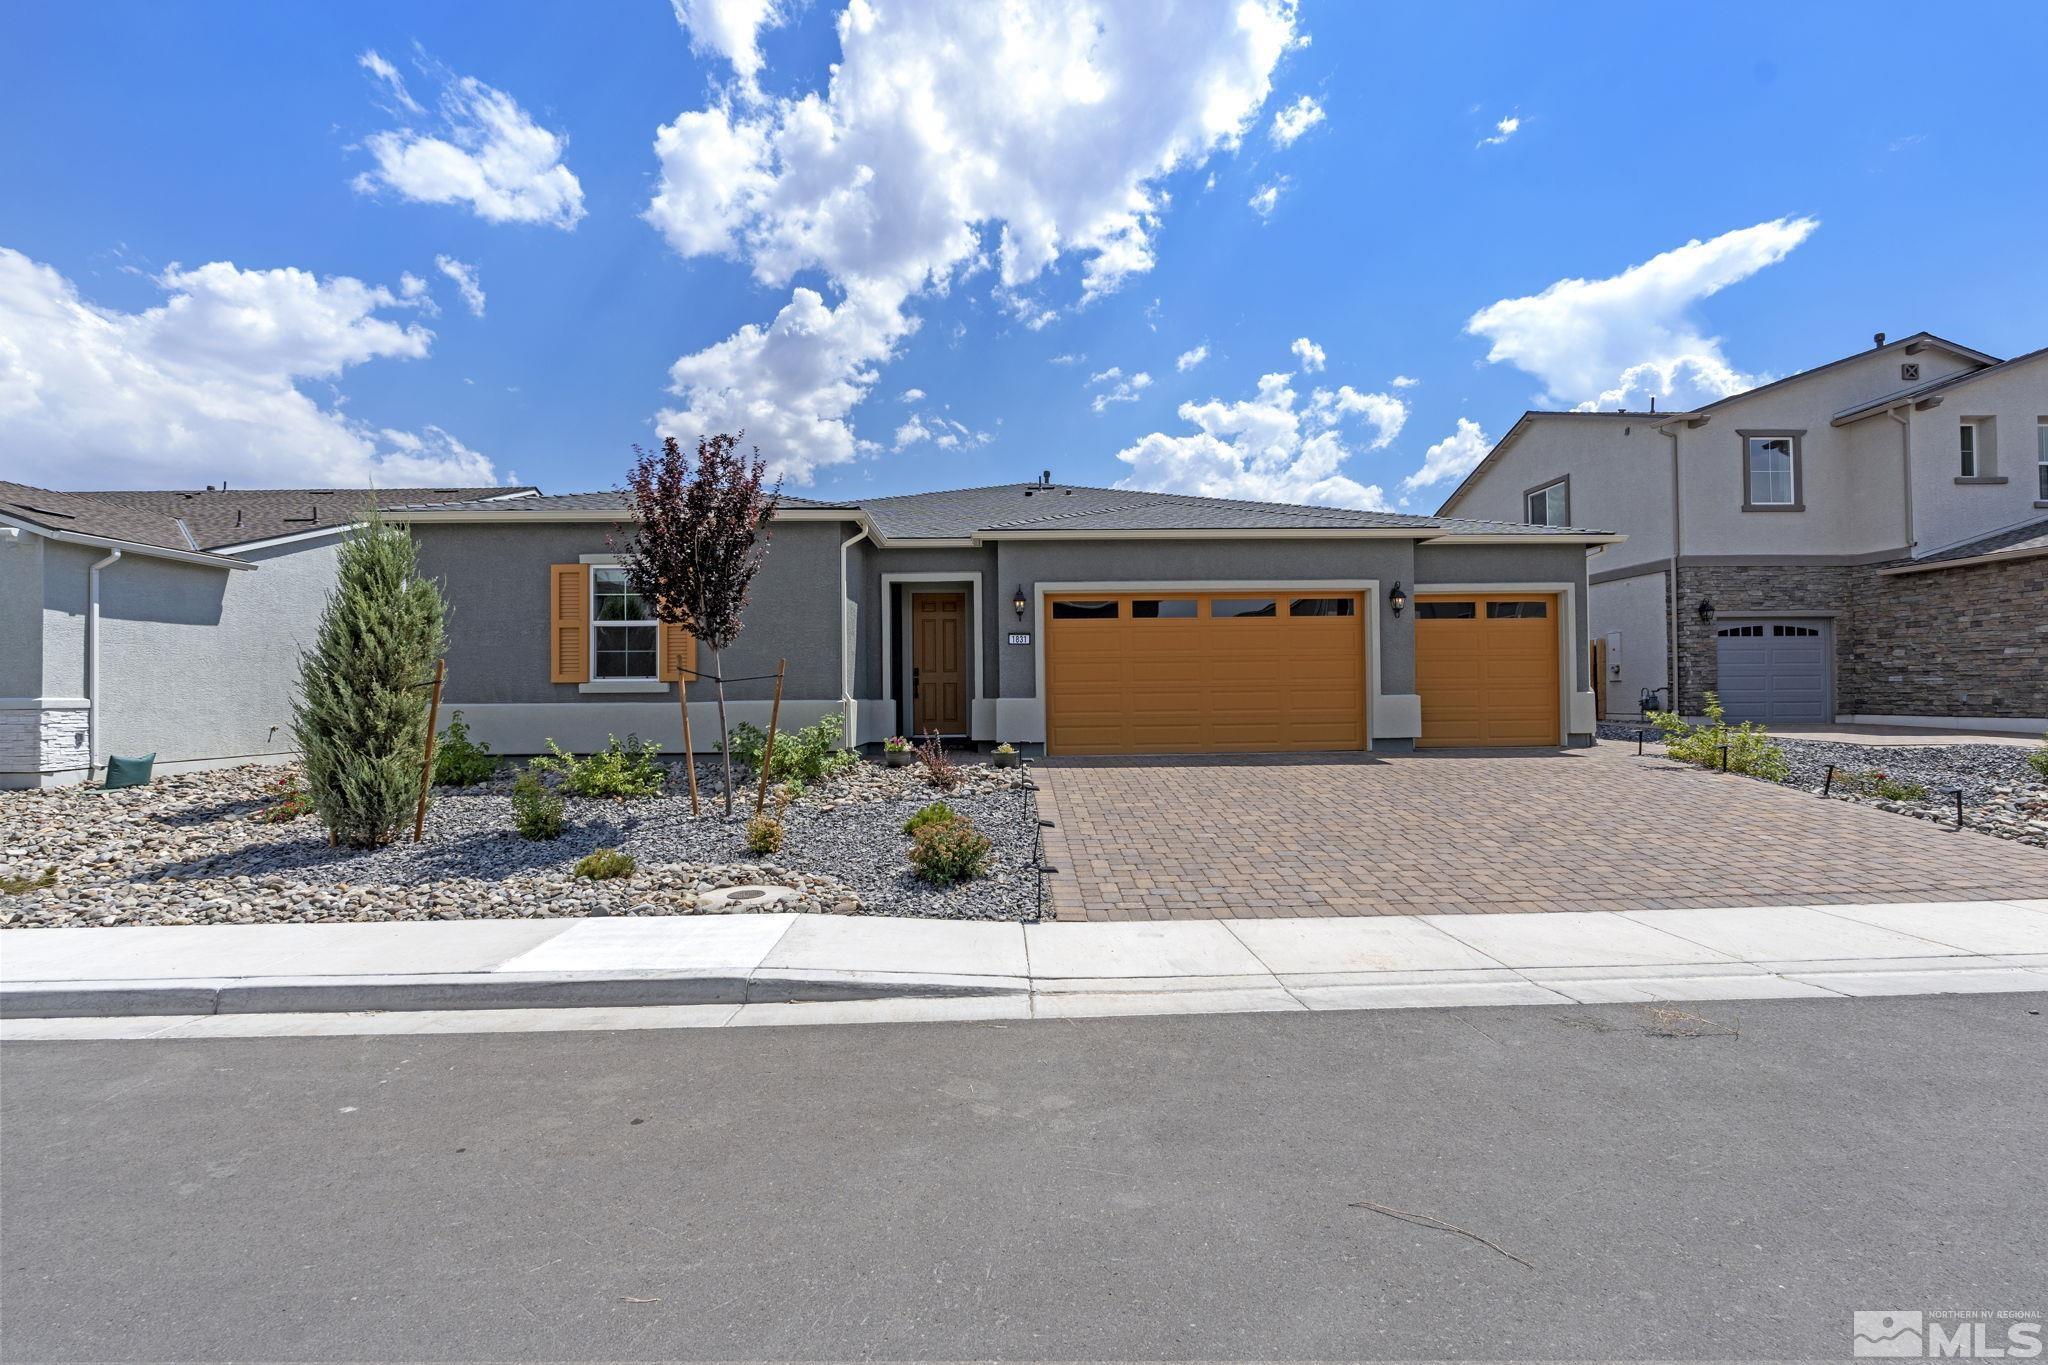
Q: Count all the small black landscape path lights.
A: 9